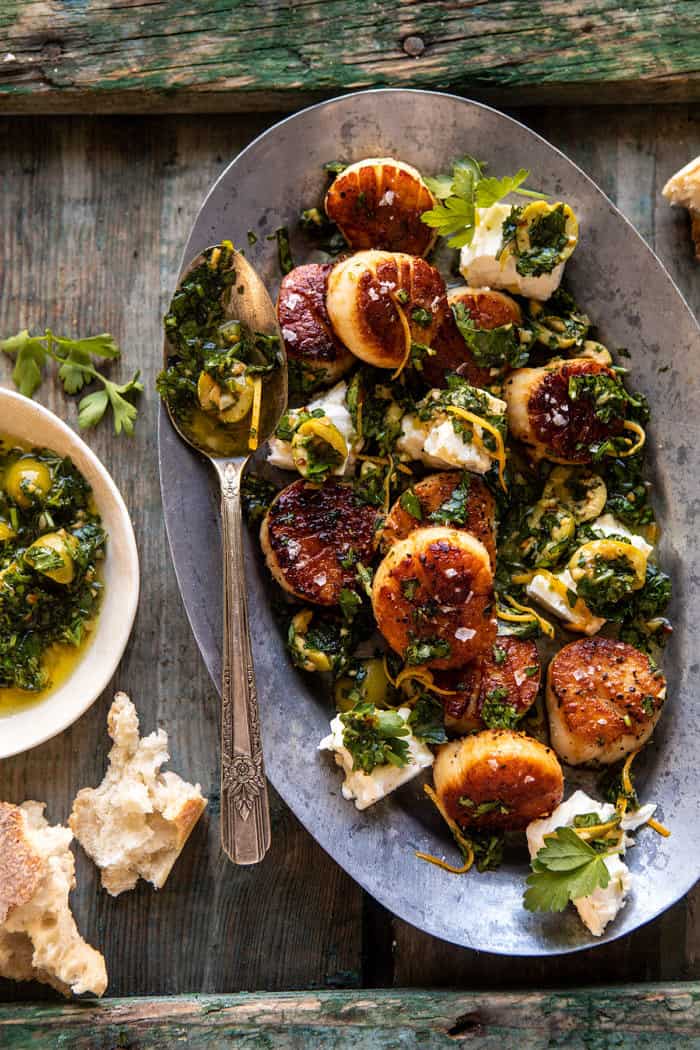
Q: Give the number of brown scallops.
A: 11